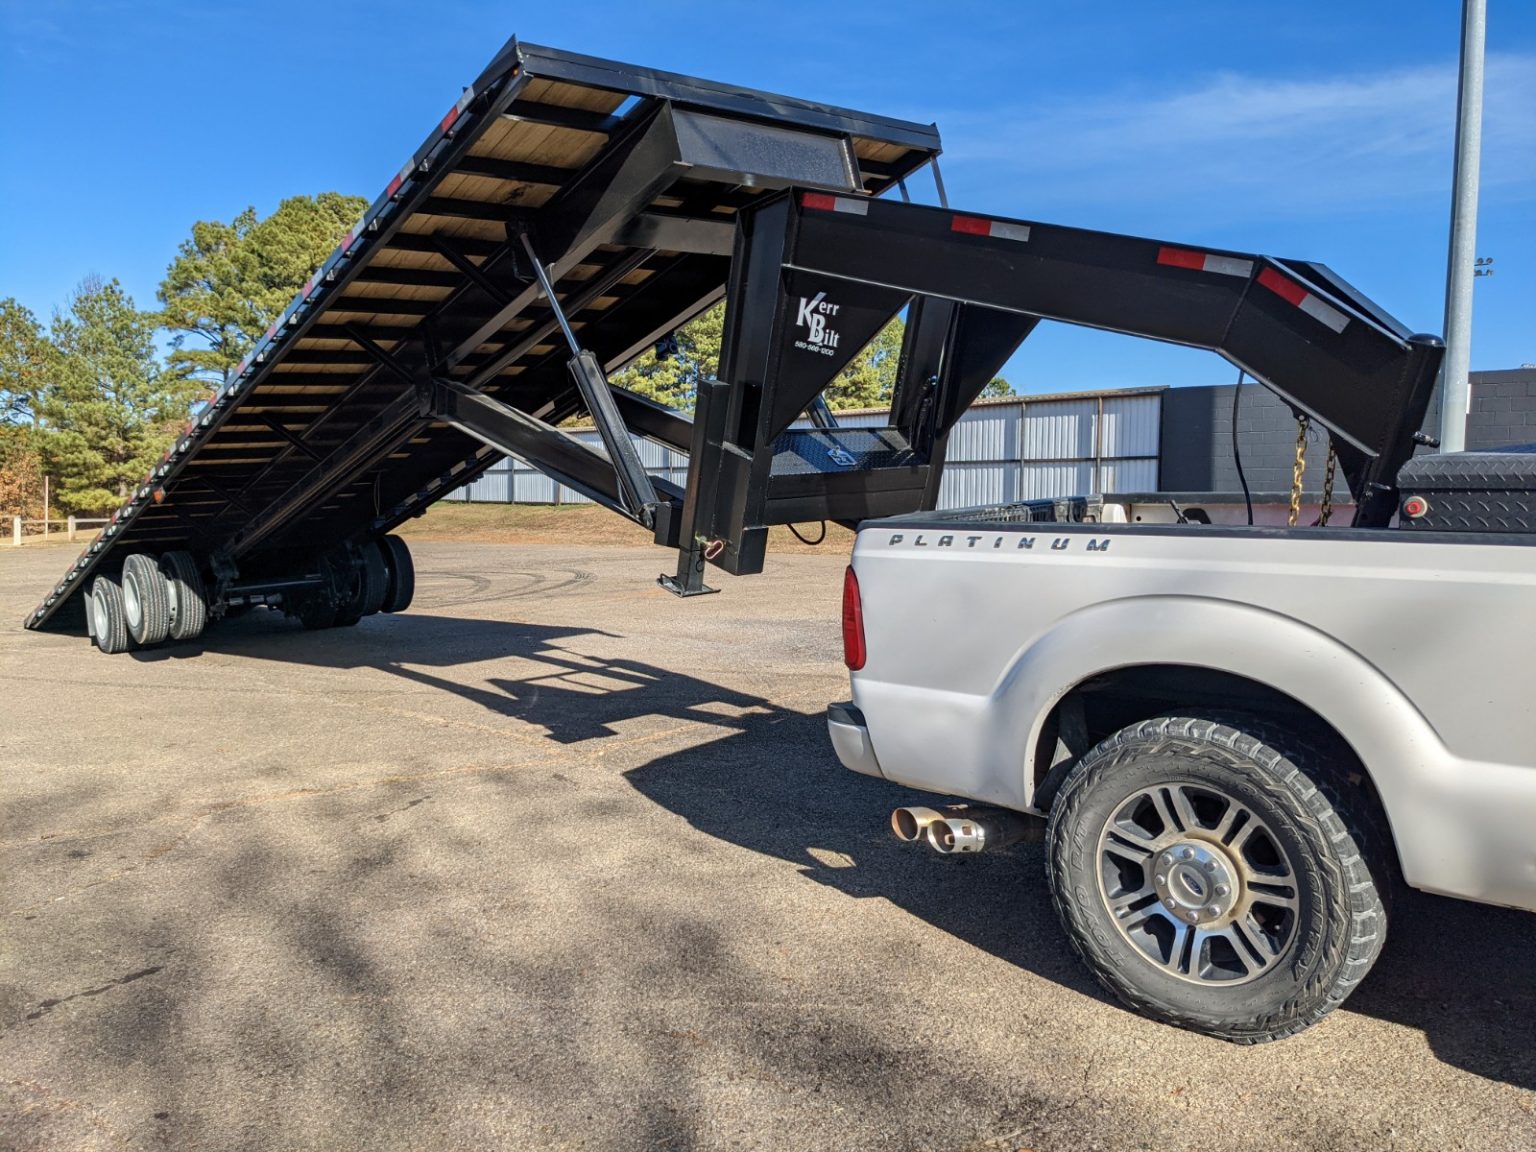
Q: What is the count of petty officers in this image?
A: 0